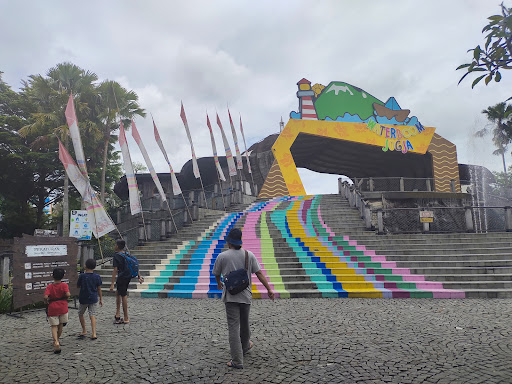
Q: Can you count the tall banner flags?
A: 10